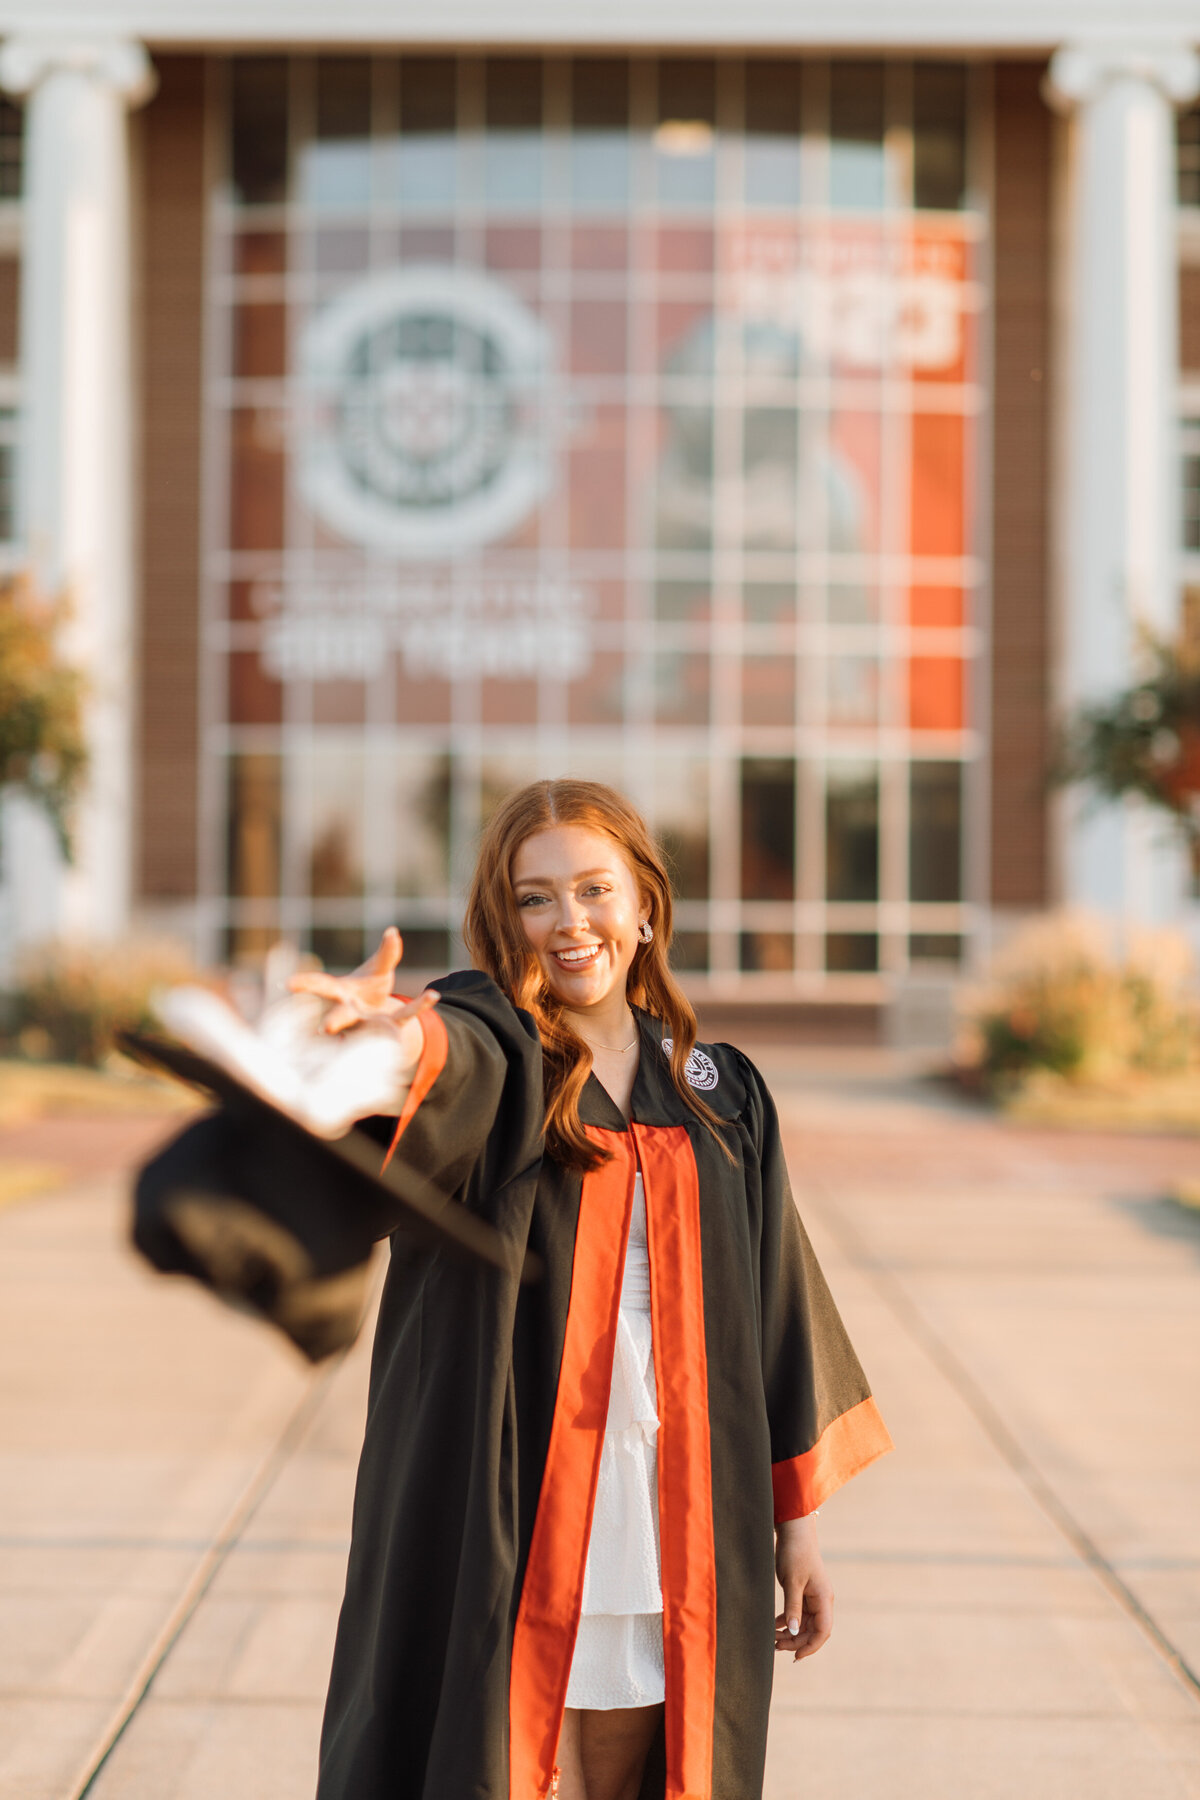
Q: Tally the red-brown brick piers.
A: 2